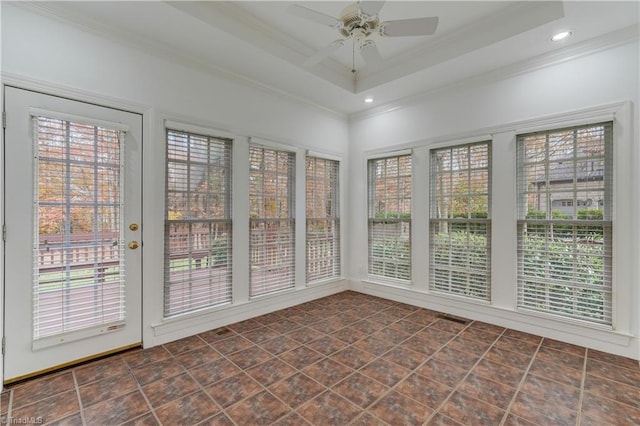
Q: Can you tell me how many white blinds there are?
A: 7